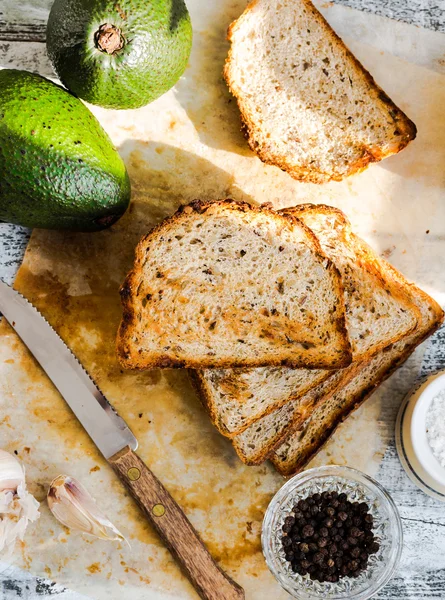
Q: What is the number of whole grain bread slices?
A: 5